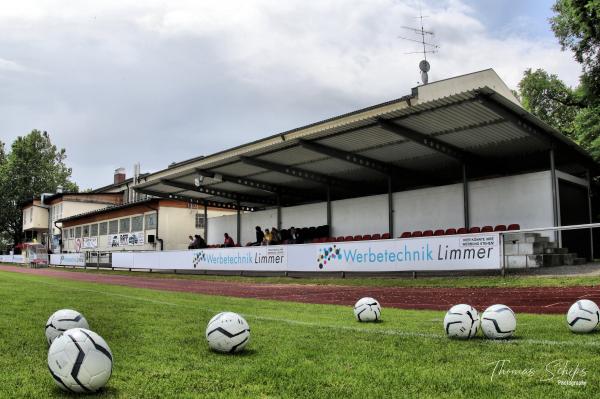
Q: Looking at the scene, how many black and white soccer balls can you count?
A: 7